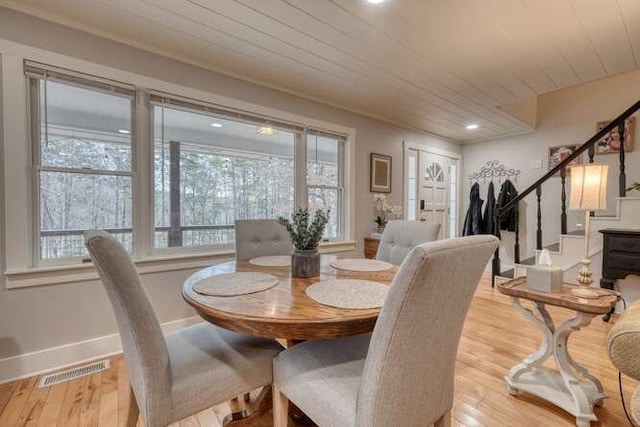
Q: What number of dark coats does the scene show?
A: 3